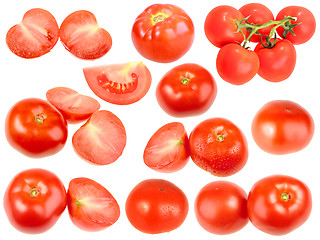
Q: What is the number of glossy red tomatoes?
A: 14